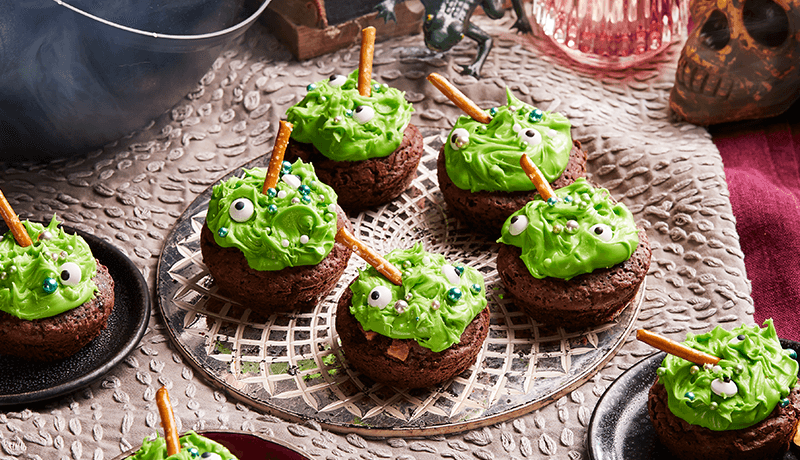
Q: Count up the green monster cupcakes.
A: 8